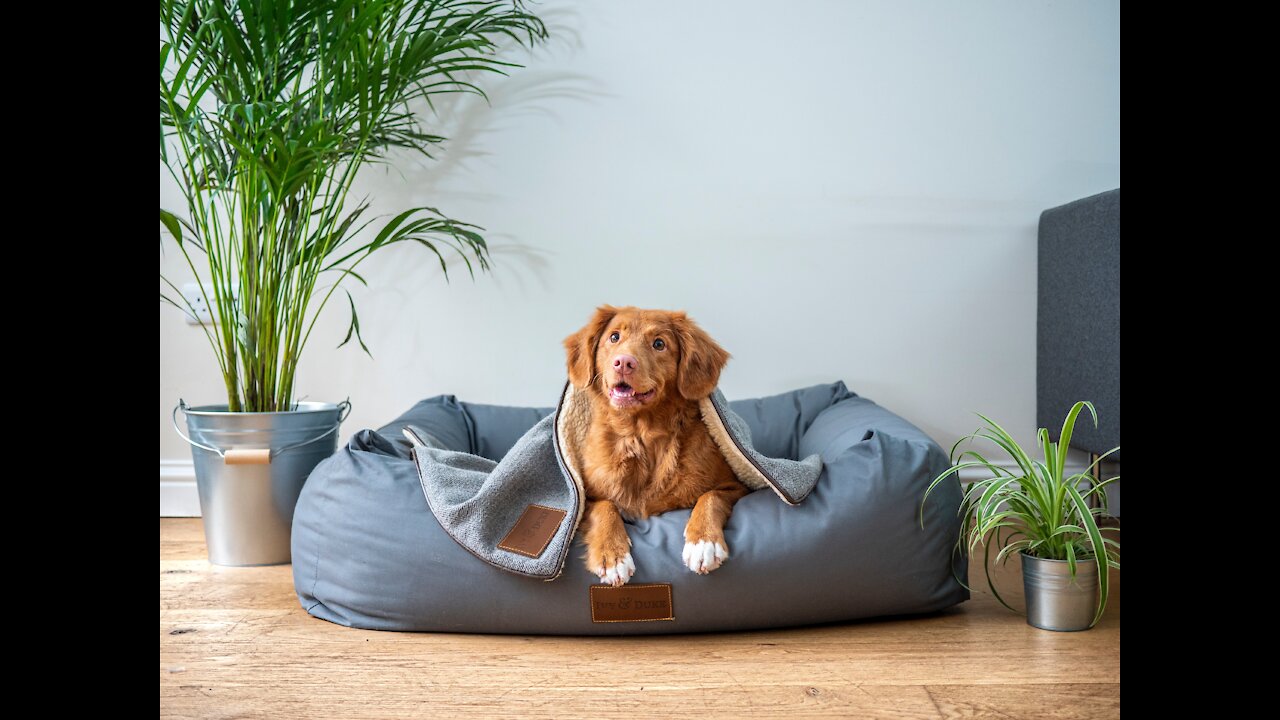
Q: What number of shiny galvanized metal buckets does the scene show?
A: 2